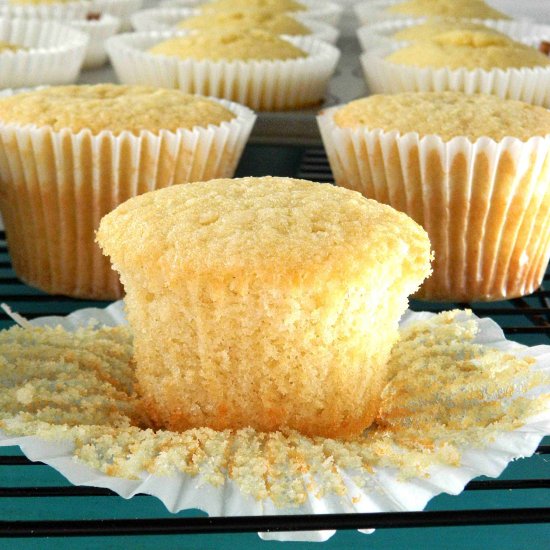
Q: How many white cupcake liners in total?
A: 12